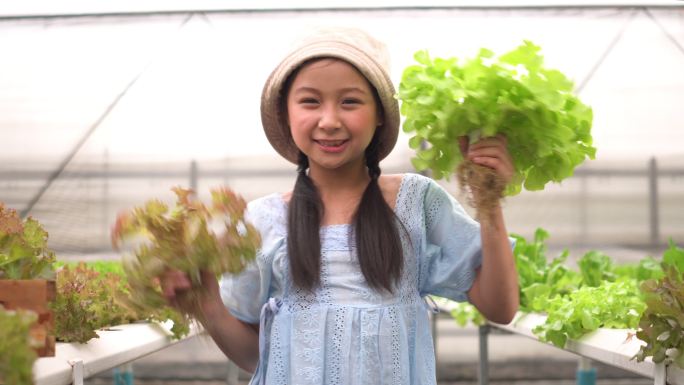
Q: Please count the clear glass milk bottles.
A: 0